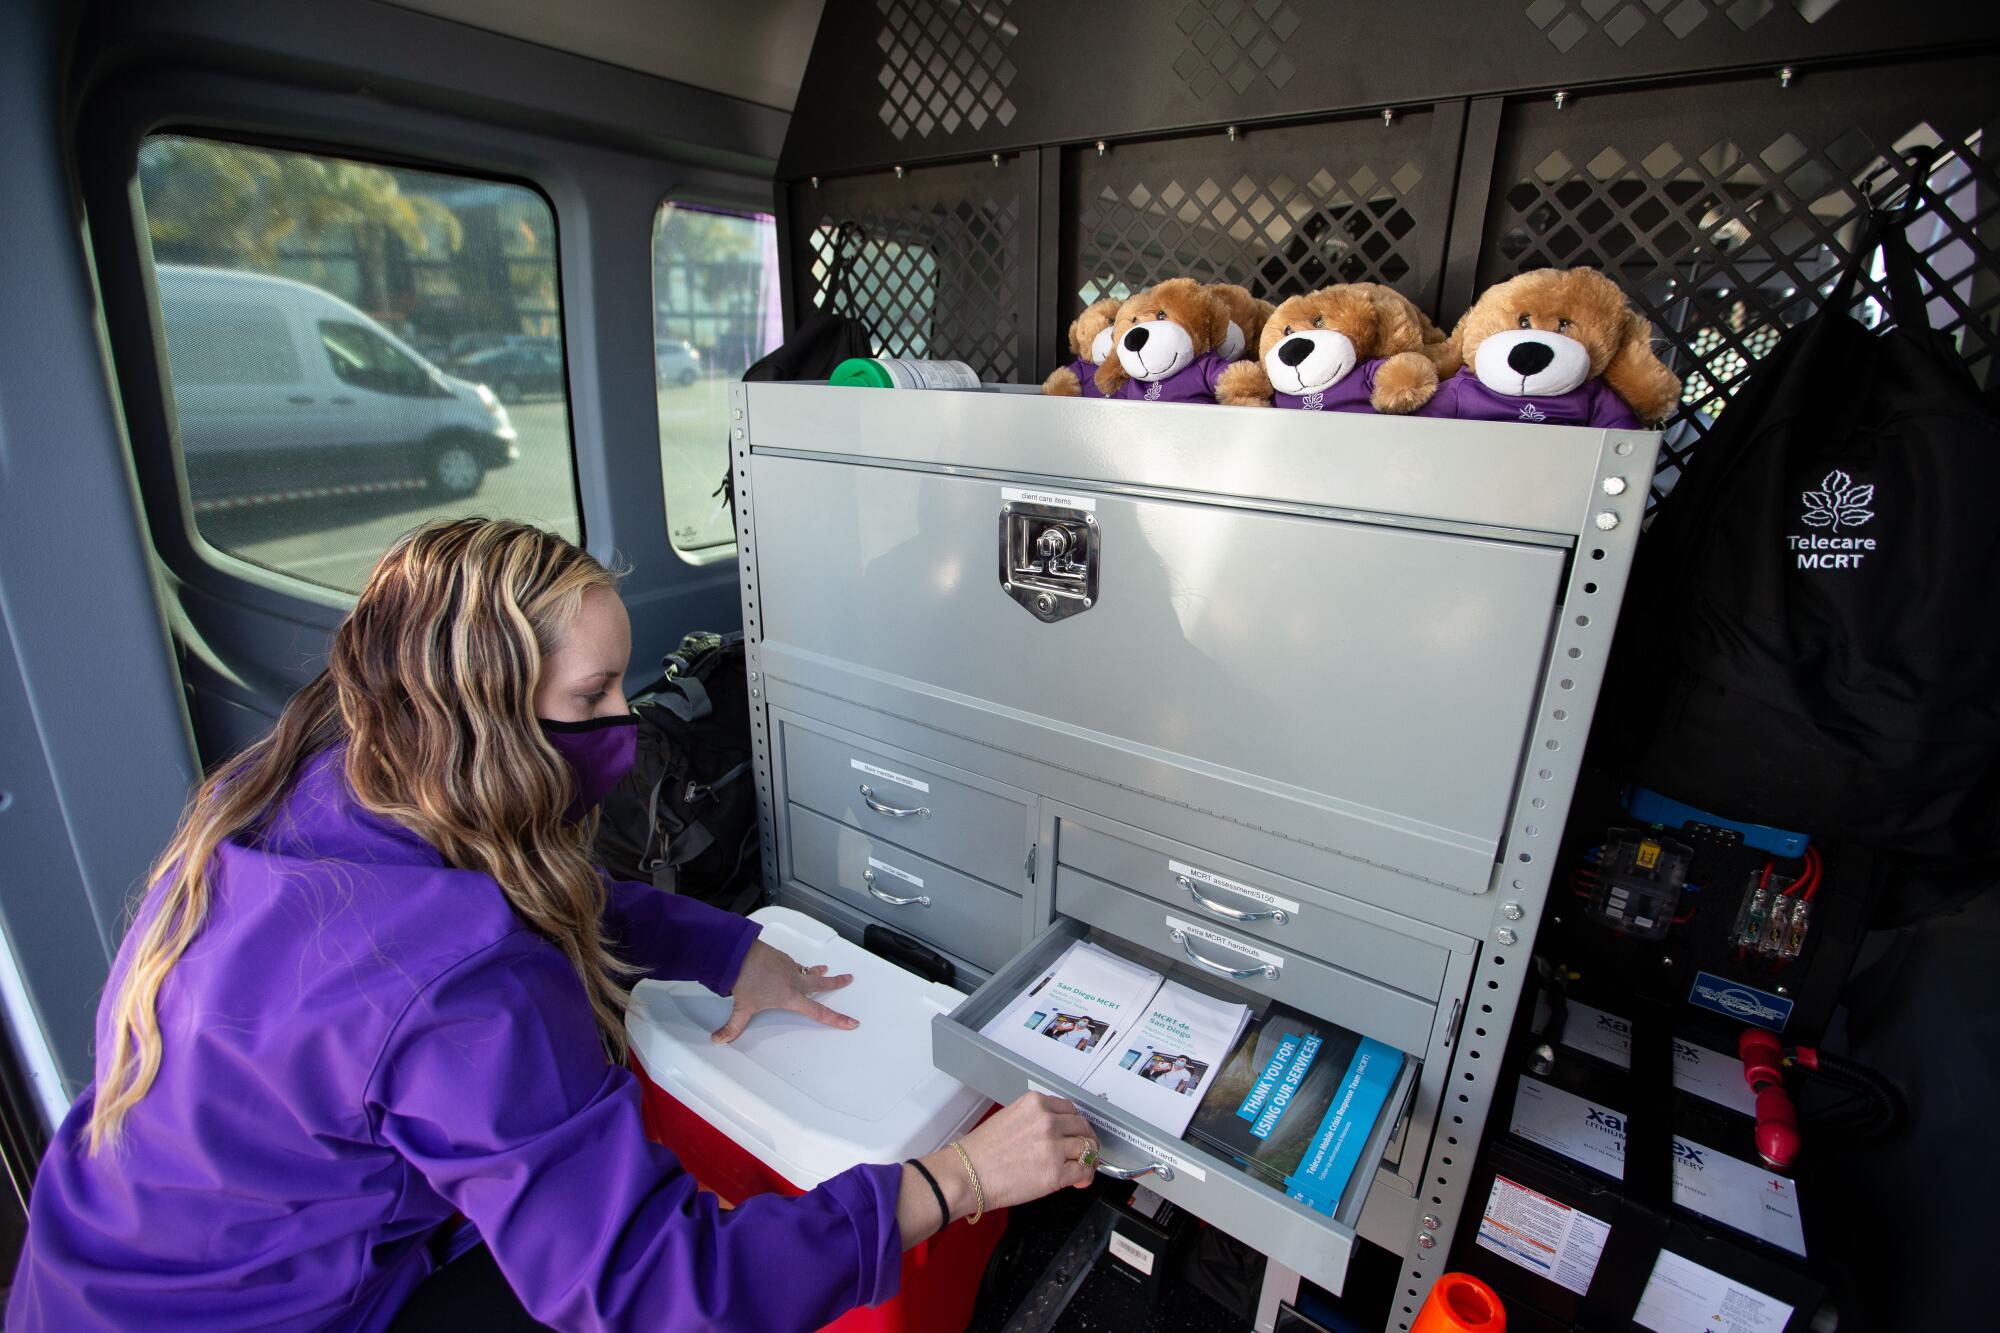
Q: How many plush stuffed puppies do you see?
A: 5